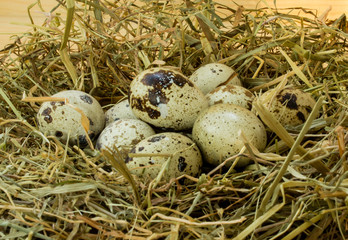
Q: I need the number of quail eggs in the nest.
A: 9